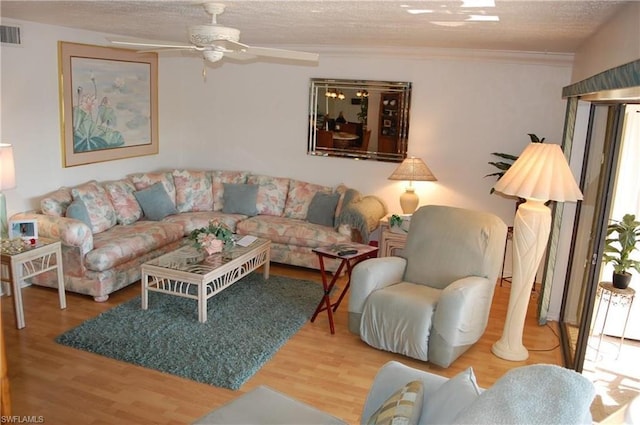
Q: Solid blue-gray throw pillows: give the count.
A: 4